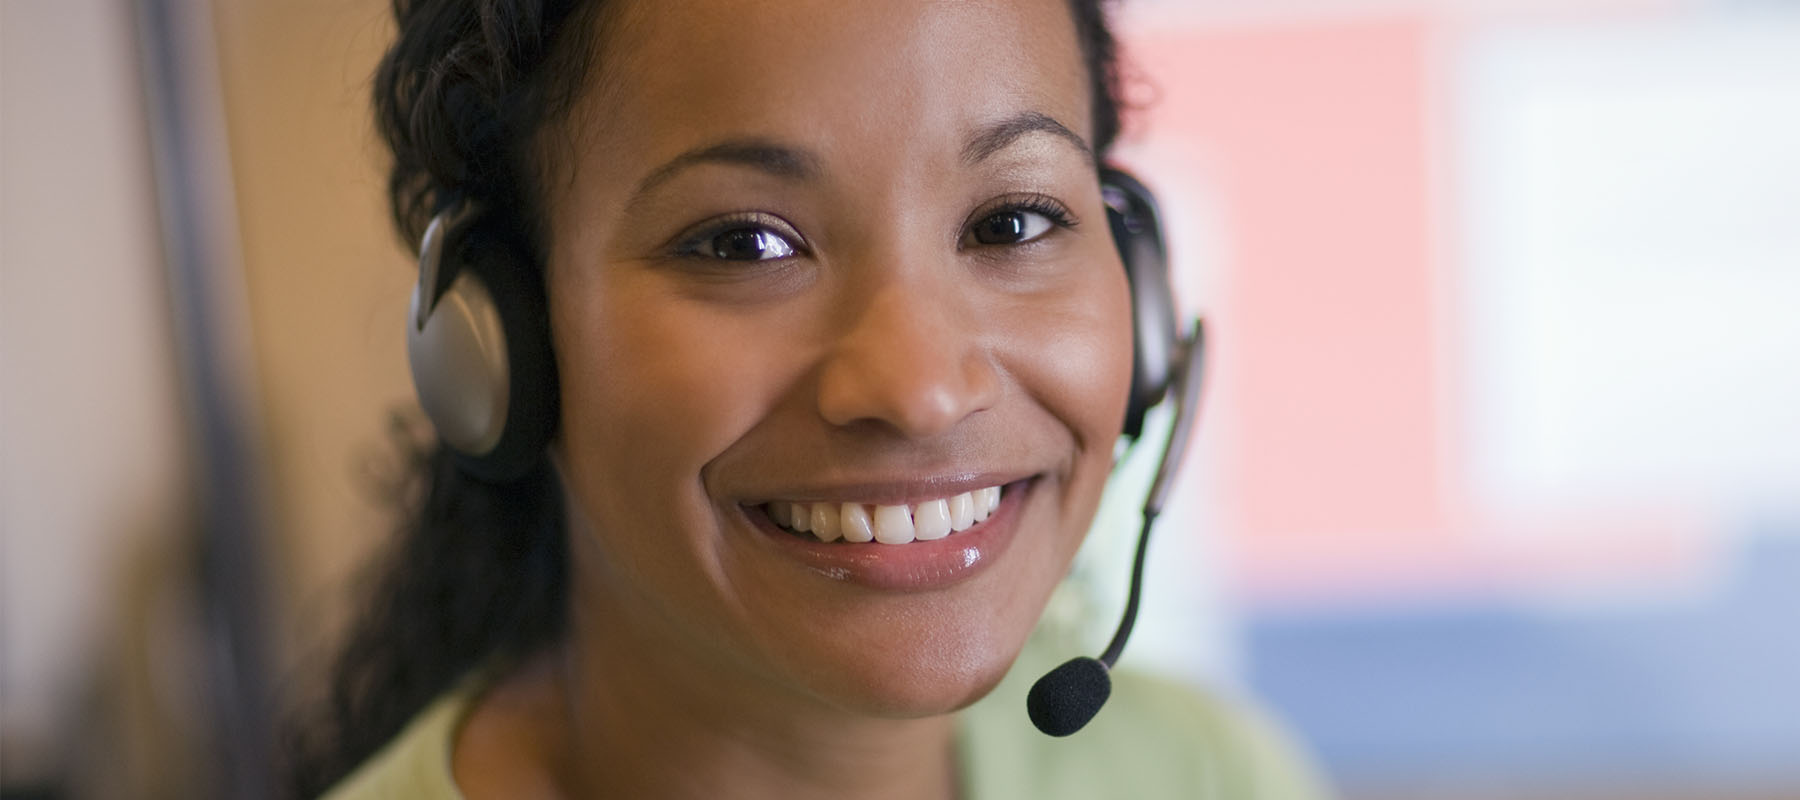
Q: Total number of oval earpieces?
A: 2